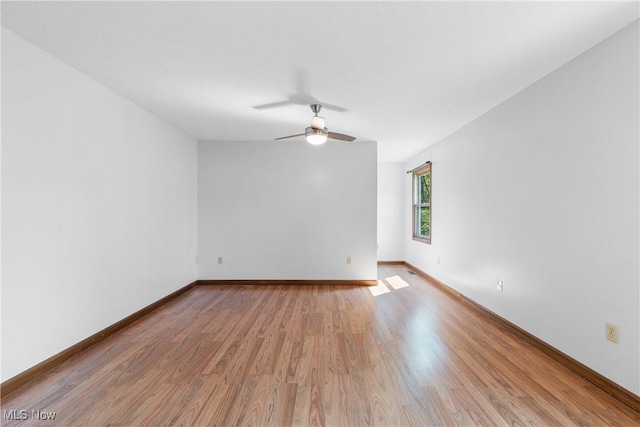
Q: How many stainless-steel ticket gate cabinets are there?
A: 0